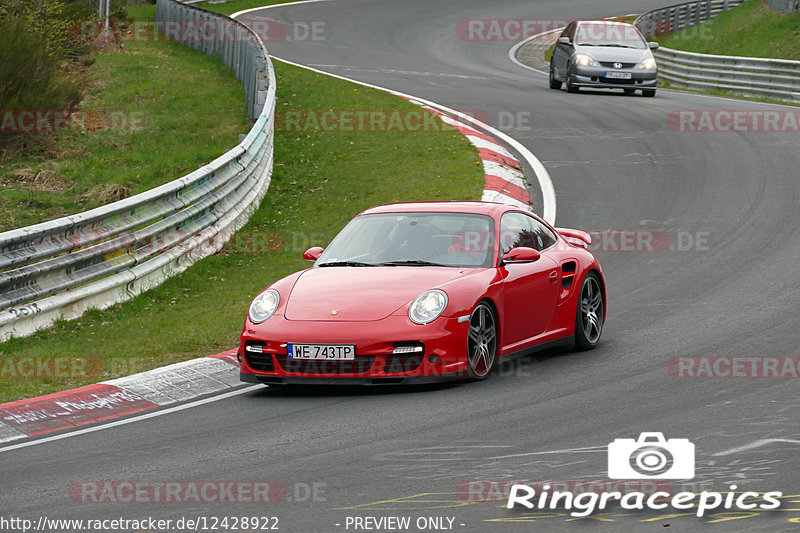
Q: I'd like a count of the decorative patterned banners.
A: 0